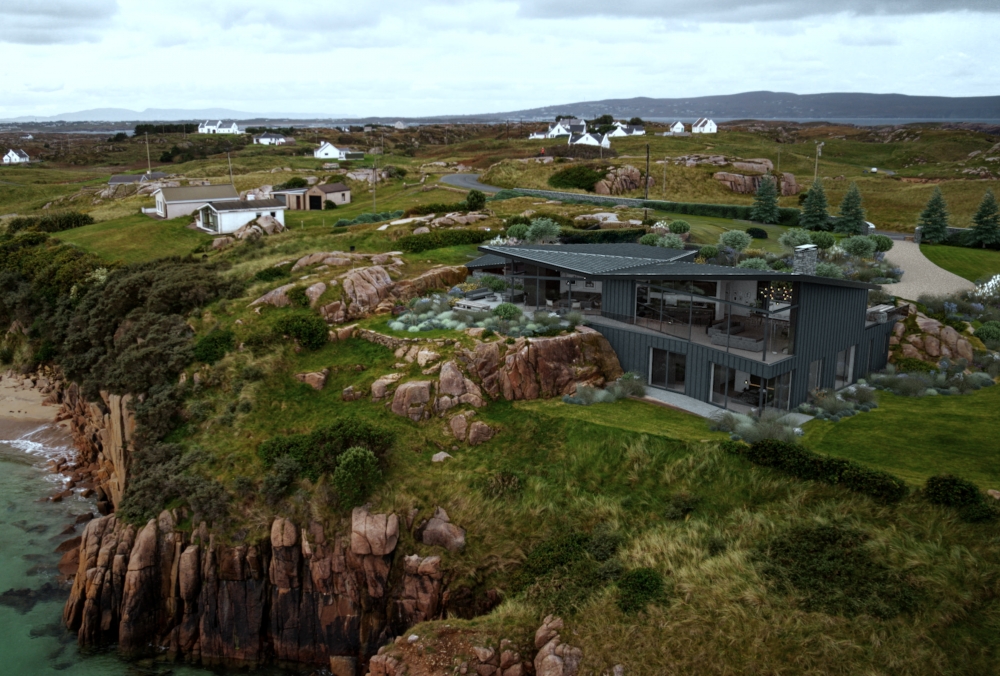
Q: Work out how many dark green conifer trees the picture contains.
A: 5